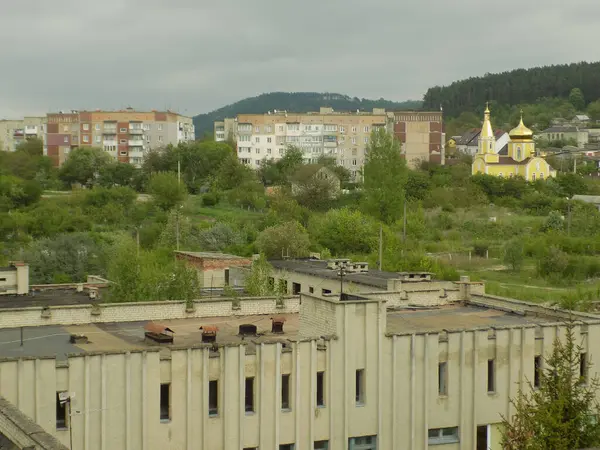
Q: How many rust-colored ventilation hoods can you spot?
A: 3